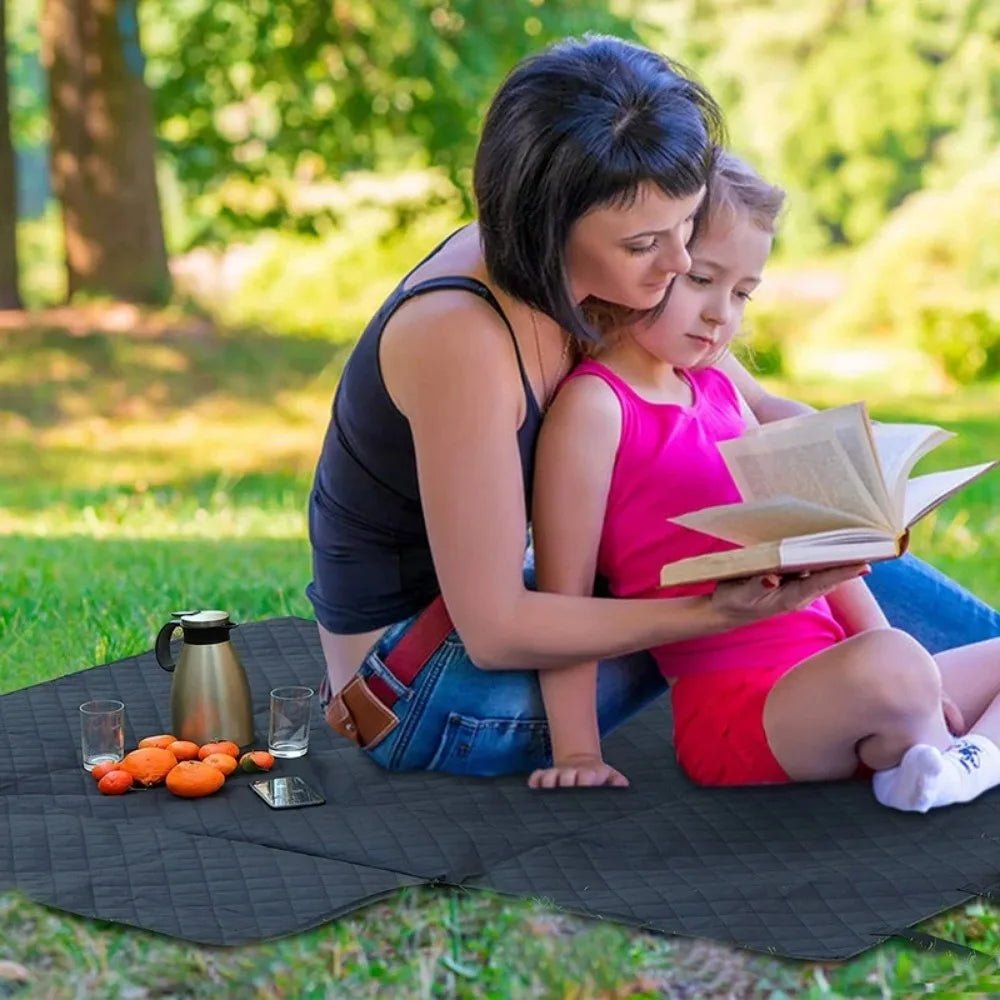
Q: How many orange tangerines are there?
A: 9